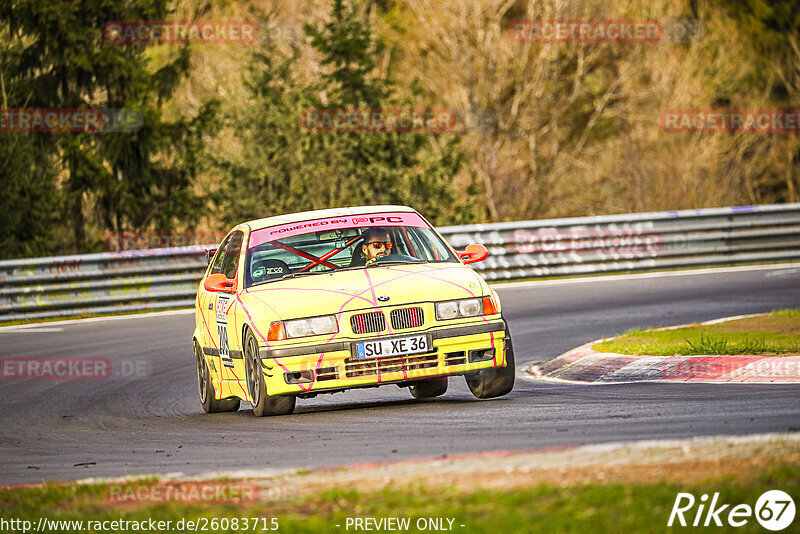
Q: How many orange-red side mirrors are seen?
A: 2